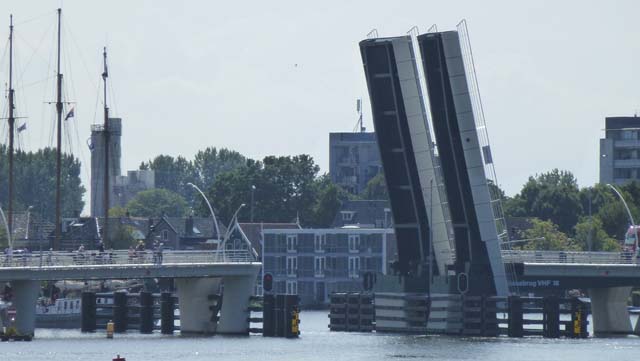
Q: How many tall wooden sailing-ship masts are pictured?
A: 3